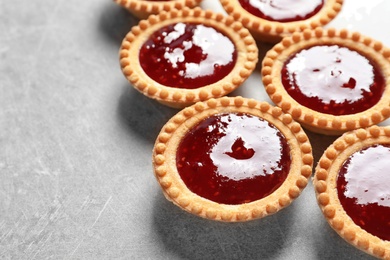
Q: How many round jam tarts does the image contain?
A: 6